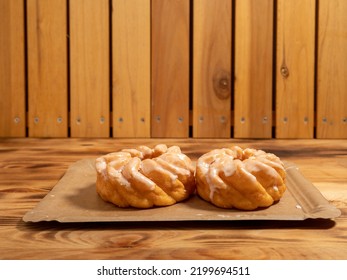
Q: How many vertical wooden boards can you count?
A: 9